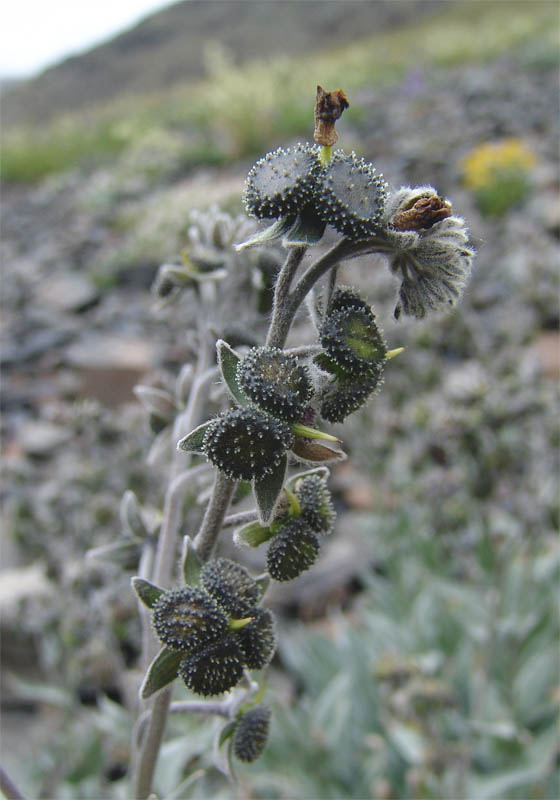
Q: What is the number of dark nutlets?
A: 14